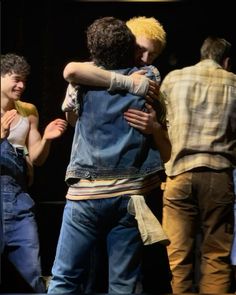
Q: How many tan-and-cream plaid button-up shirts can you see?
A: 1